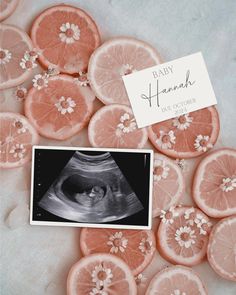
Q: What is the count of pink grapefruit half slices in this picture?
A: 15